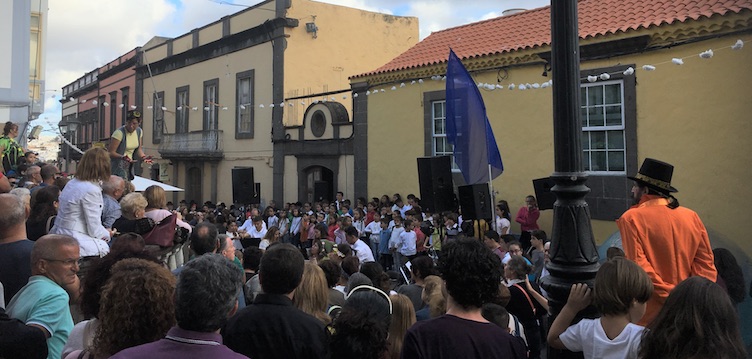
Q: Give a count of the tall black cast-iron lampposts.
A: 1